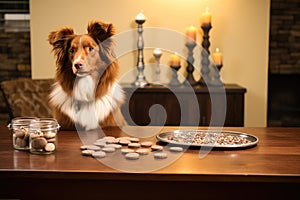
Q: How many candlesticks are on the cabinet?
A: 6